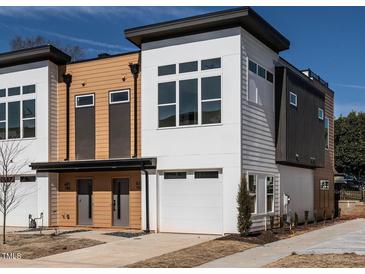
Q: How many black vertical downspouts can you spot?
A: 3